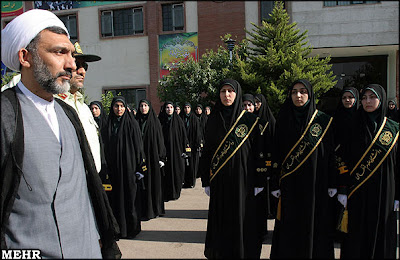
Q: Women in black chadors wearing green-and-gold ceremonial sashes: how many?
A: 3